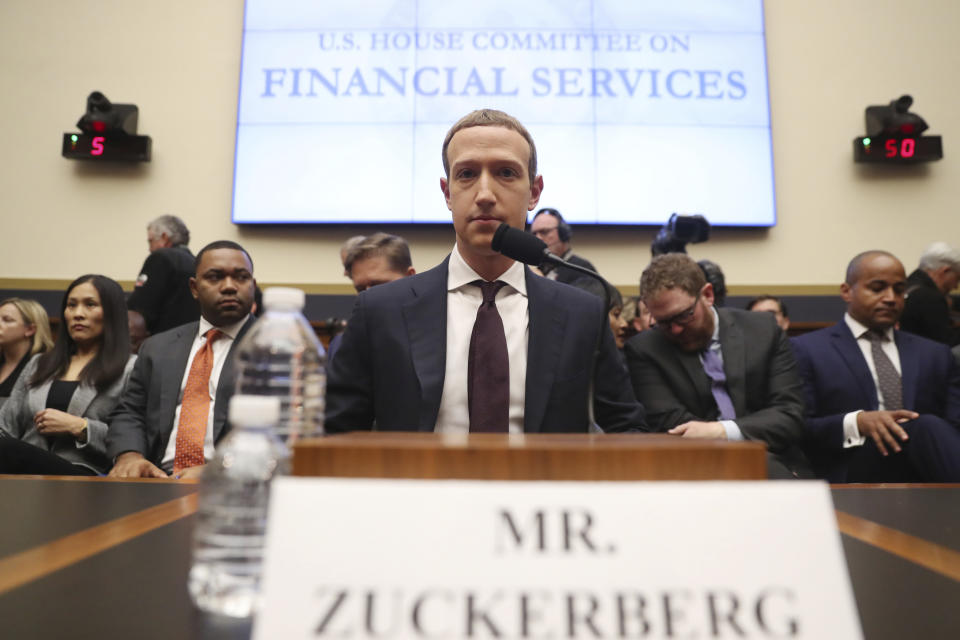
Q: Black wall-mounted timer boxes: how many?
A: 2